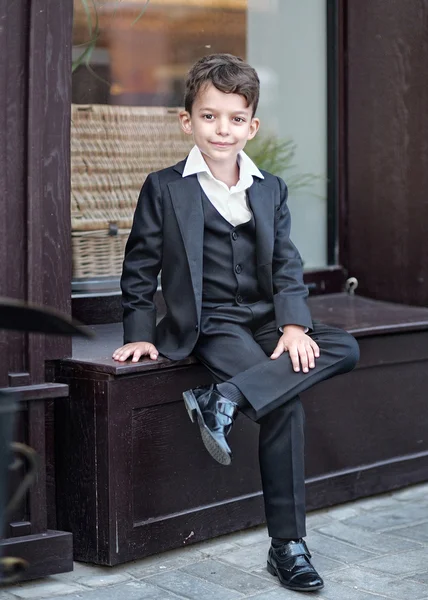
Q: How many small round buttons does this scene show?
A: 3